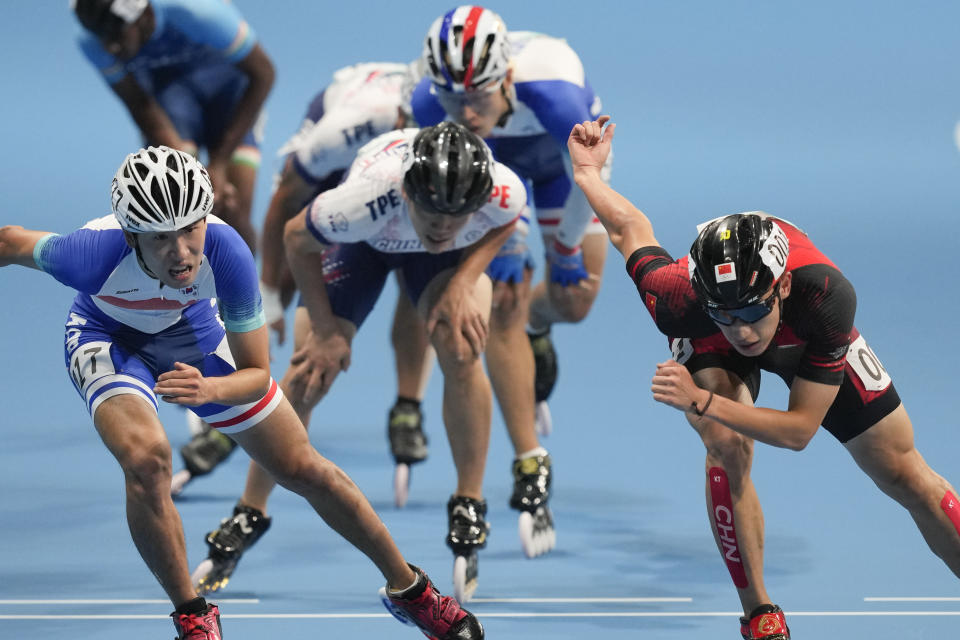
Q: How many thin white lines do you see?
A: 4